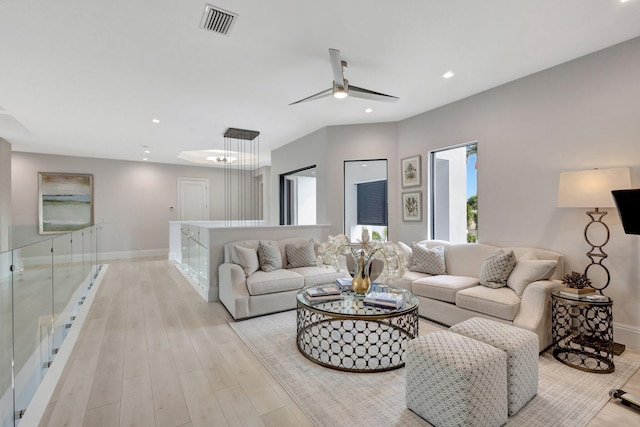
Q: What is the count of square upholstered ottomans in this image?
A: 2